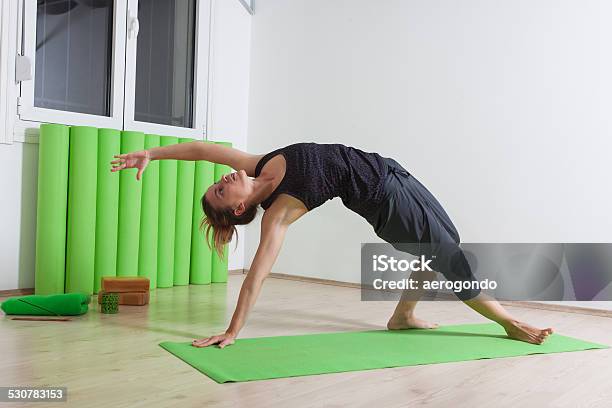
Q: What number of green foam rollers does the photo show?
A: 9